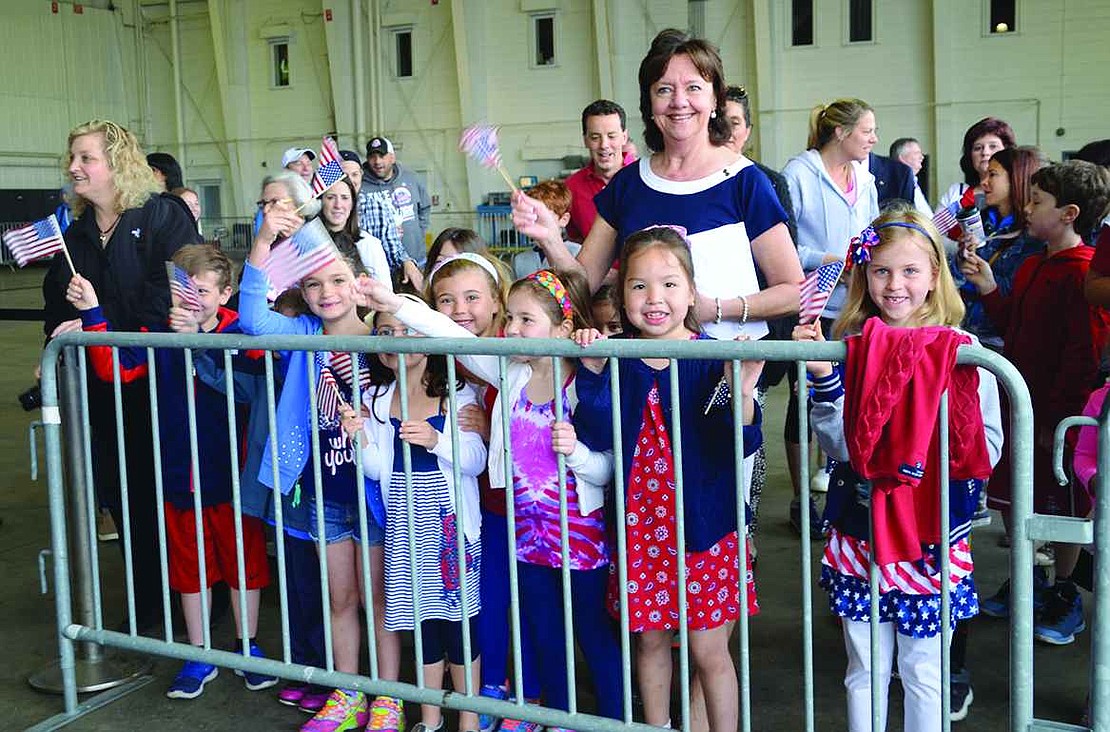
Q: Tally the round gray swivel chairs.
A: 0